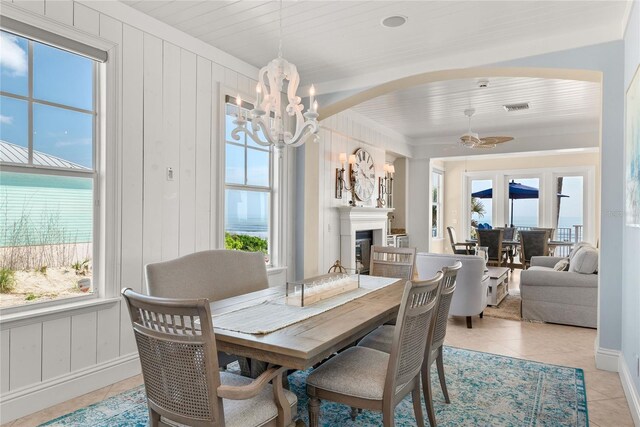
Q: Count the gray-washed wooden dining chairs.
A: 4